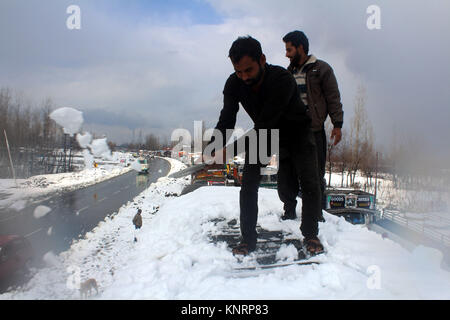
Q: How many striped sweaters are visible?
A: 1